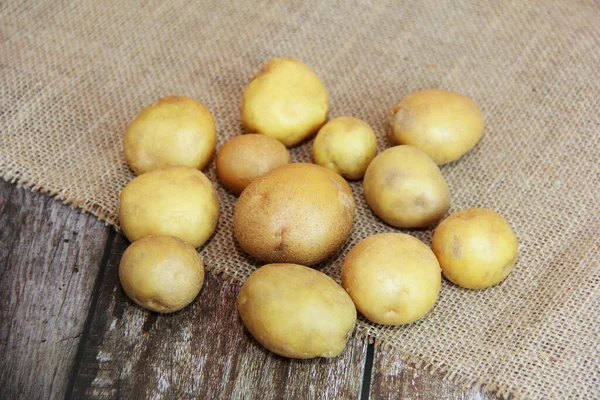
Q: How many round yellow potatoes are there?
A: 12